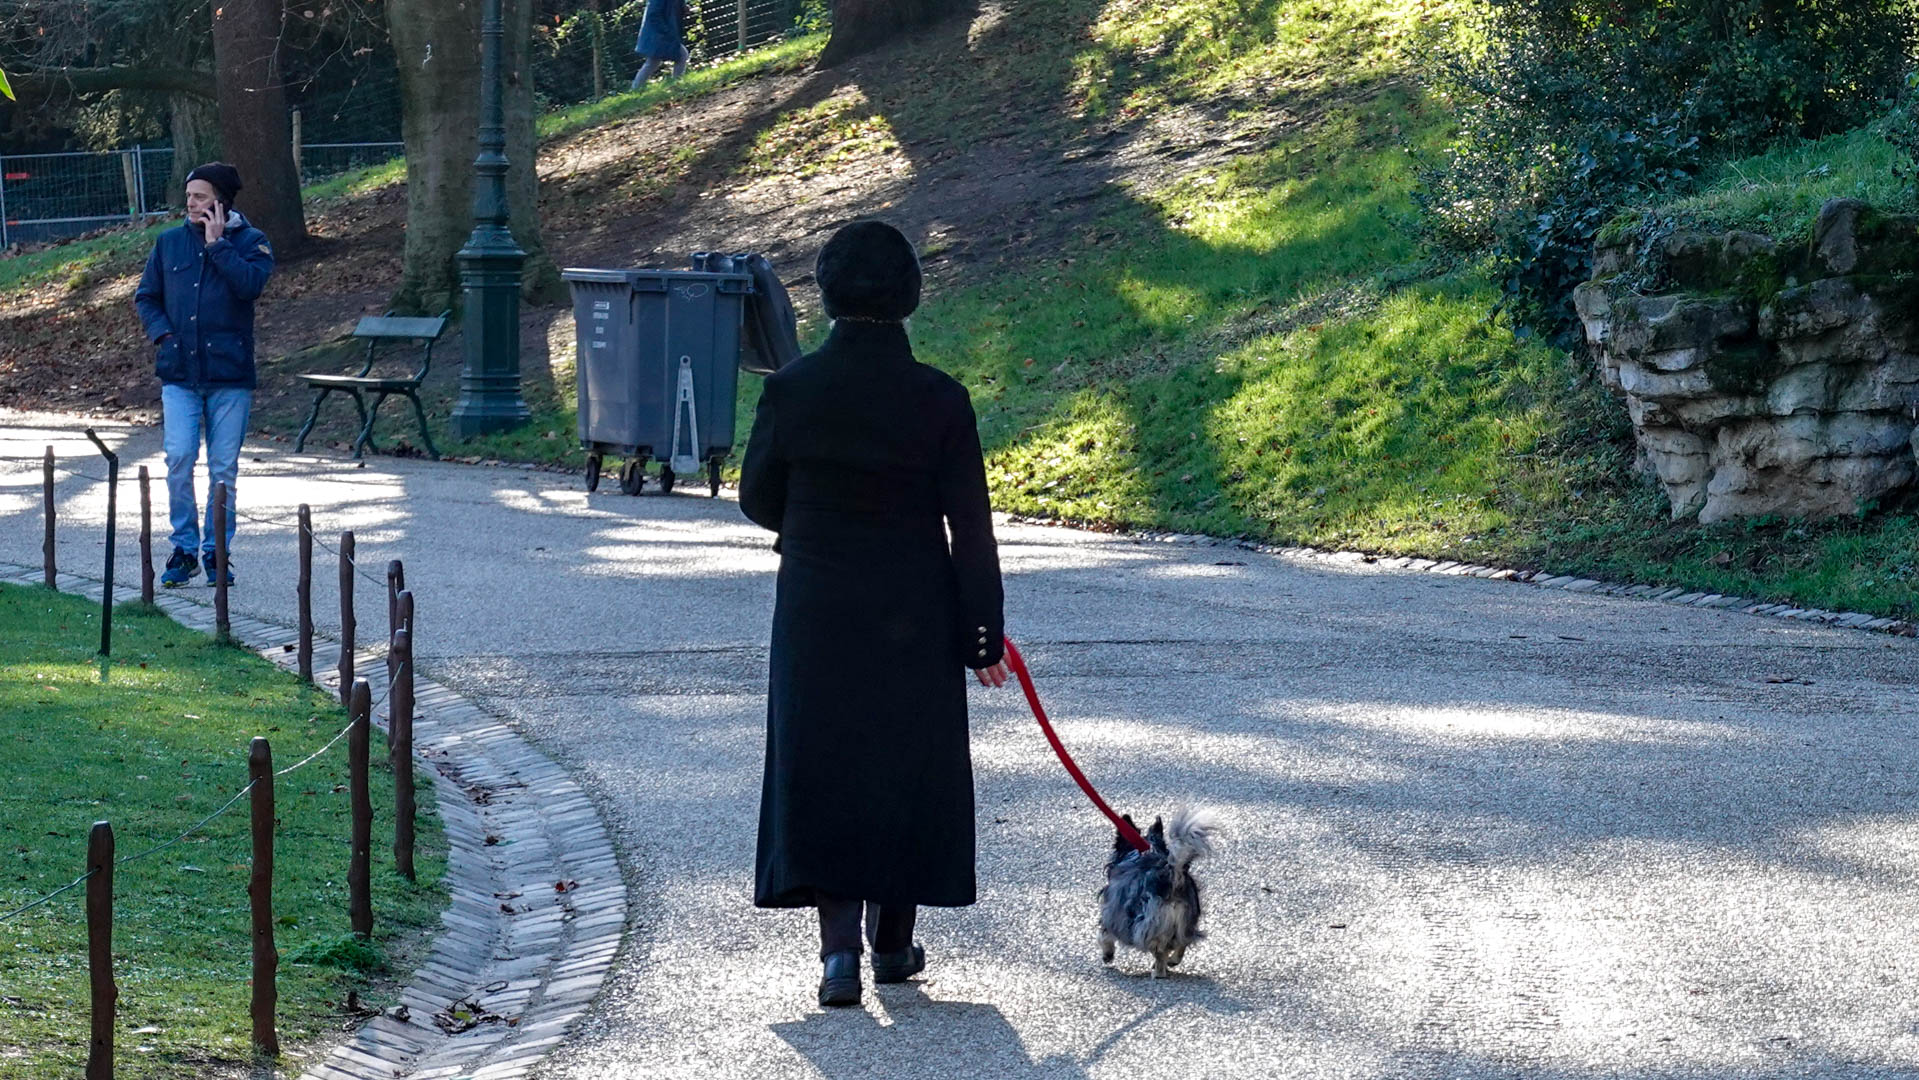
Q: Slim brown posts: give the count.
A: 11